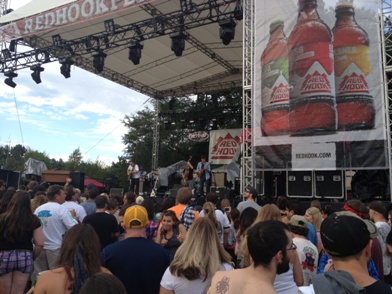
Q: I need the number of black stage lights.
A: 7